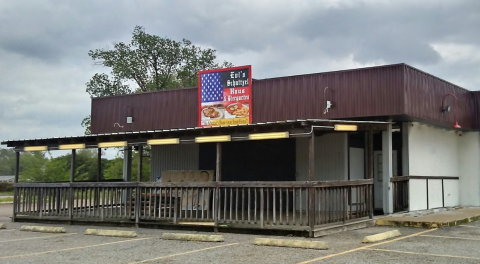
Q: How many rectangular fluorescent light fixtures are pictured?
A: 7